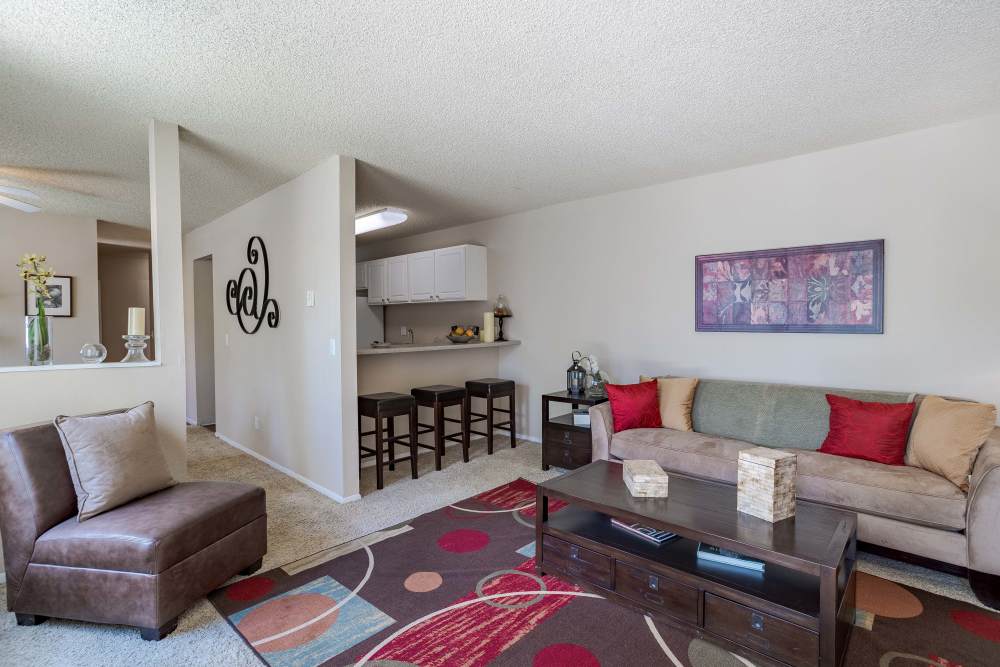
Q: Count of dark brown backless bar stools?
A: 3